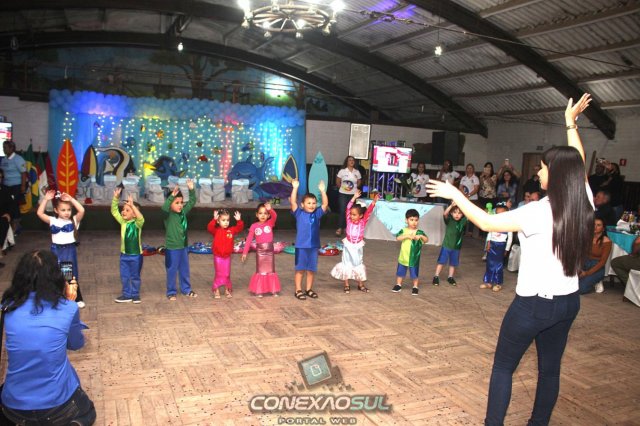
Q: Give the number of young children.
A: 10